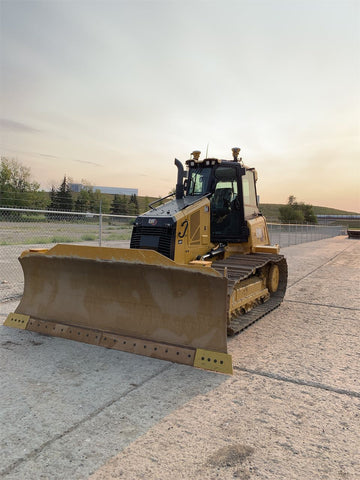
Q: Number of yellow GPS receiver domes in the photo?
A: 2